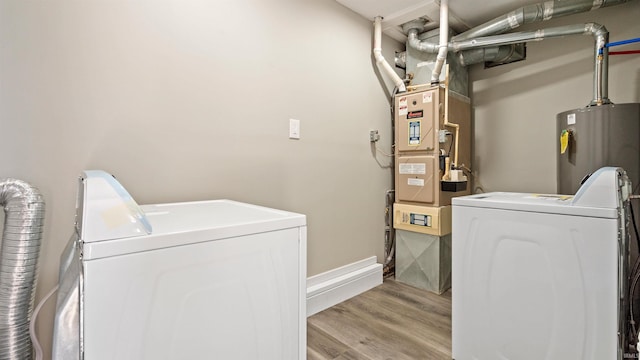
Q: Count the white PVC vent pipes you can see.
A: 2